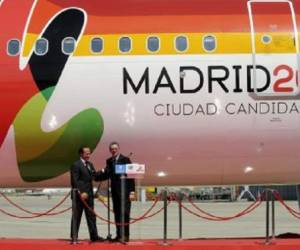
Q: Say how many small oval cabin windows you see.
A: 8